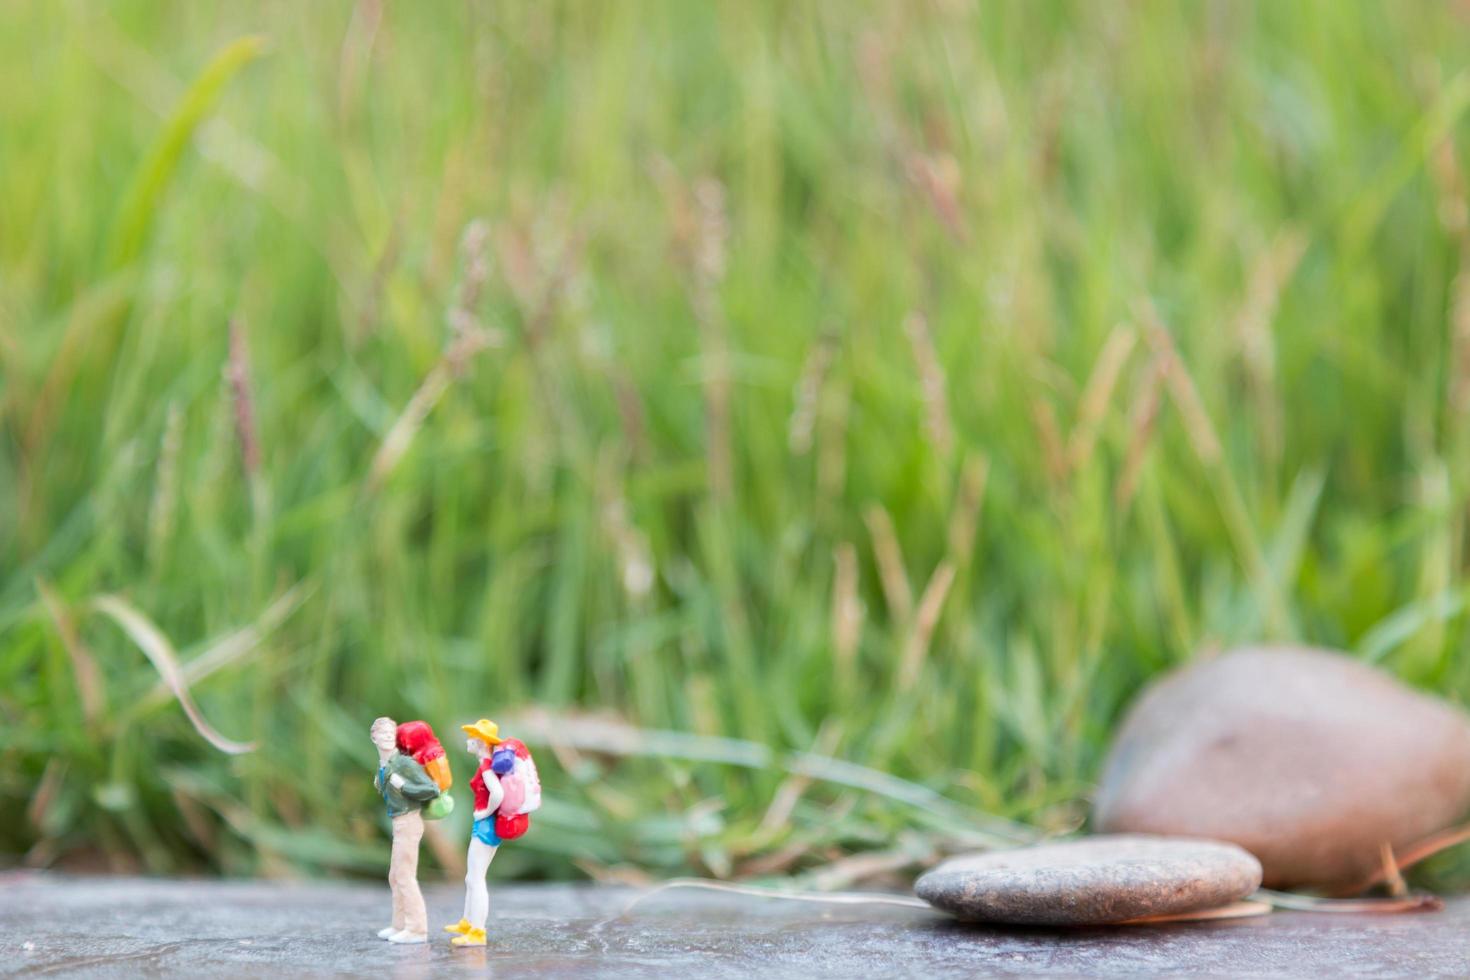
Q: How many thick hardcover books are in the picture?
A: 0